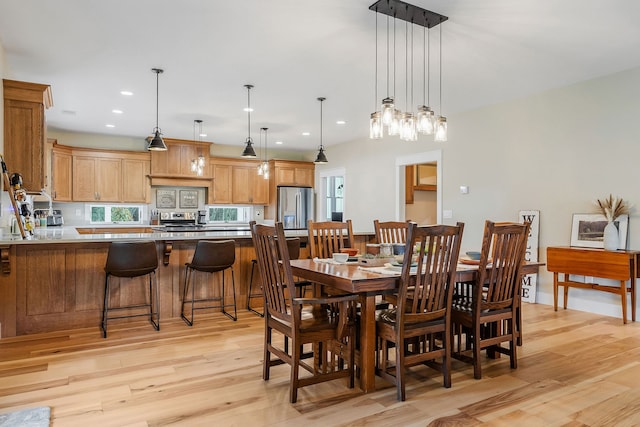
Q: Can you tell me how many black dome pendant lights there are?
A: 3